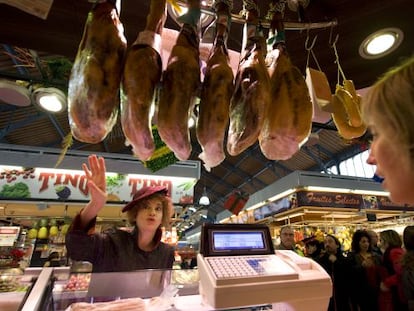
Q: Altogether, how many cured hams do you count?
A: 6